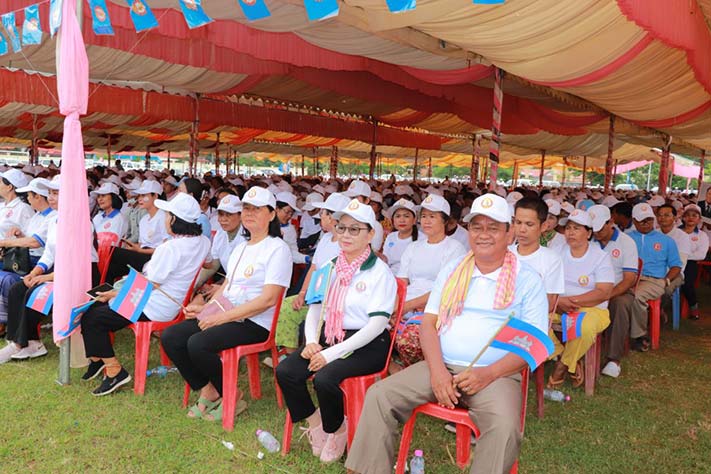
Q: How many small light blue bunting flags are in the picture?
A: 11